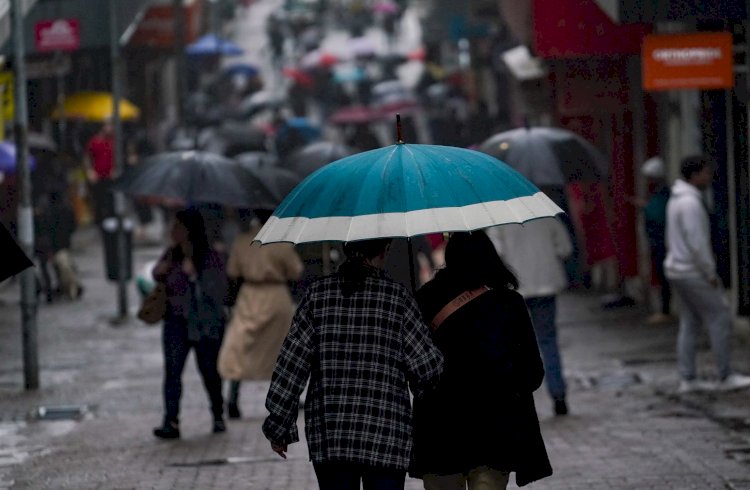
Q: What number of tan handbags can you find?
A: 1